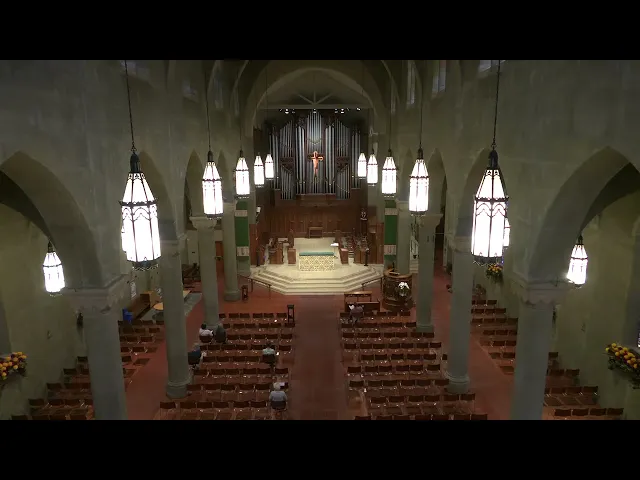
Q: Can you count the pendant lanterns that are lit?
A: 14